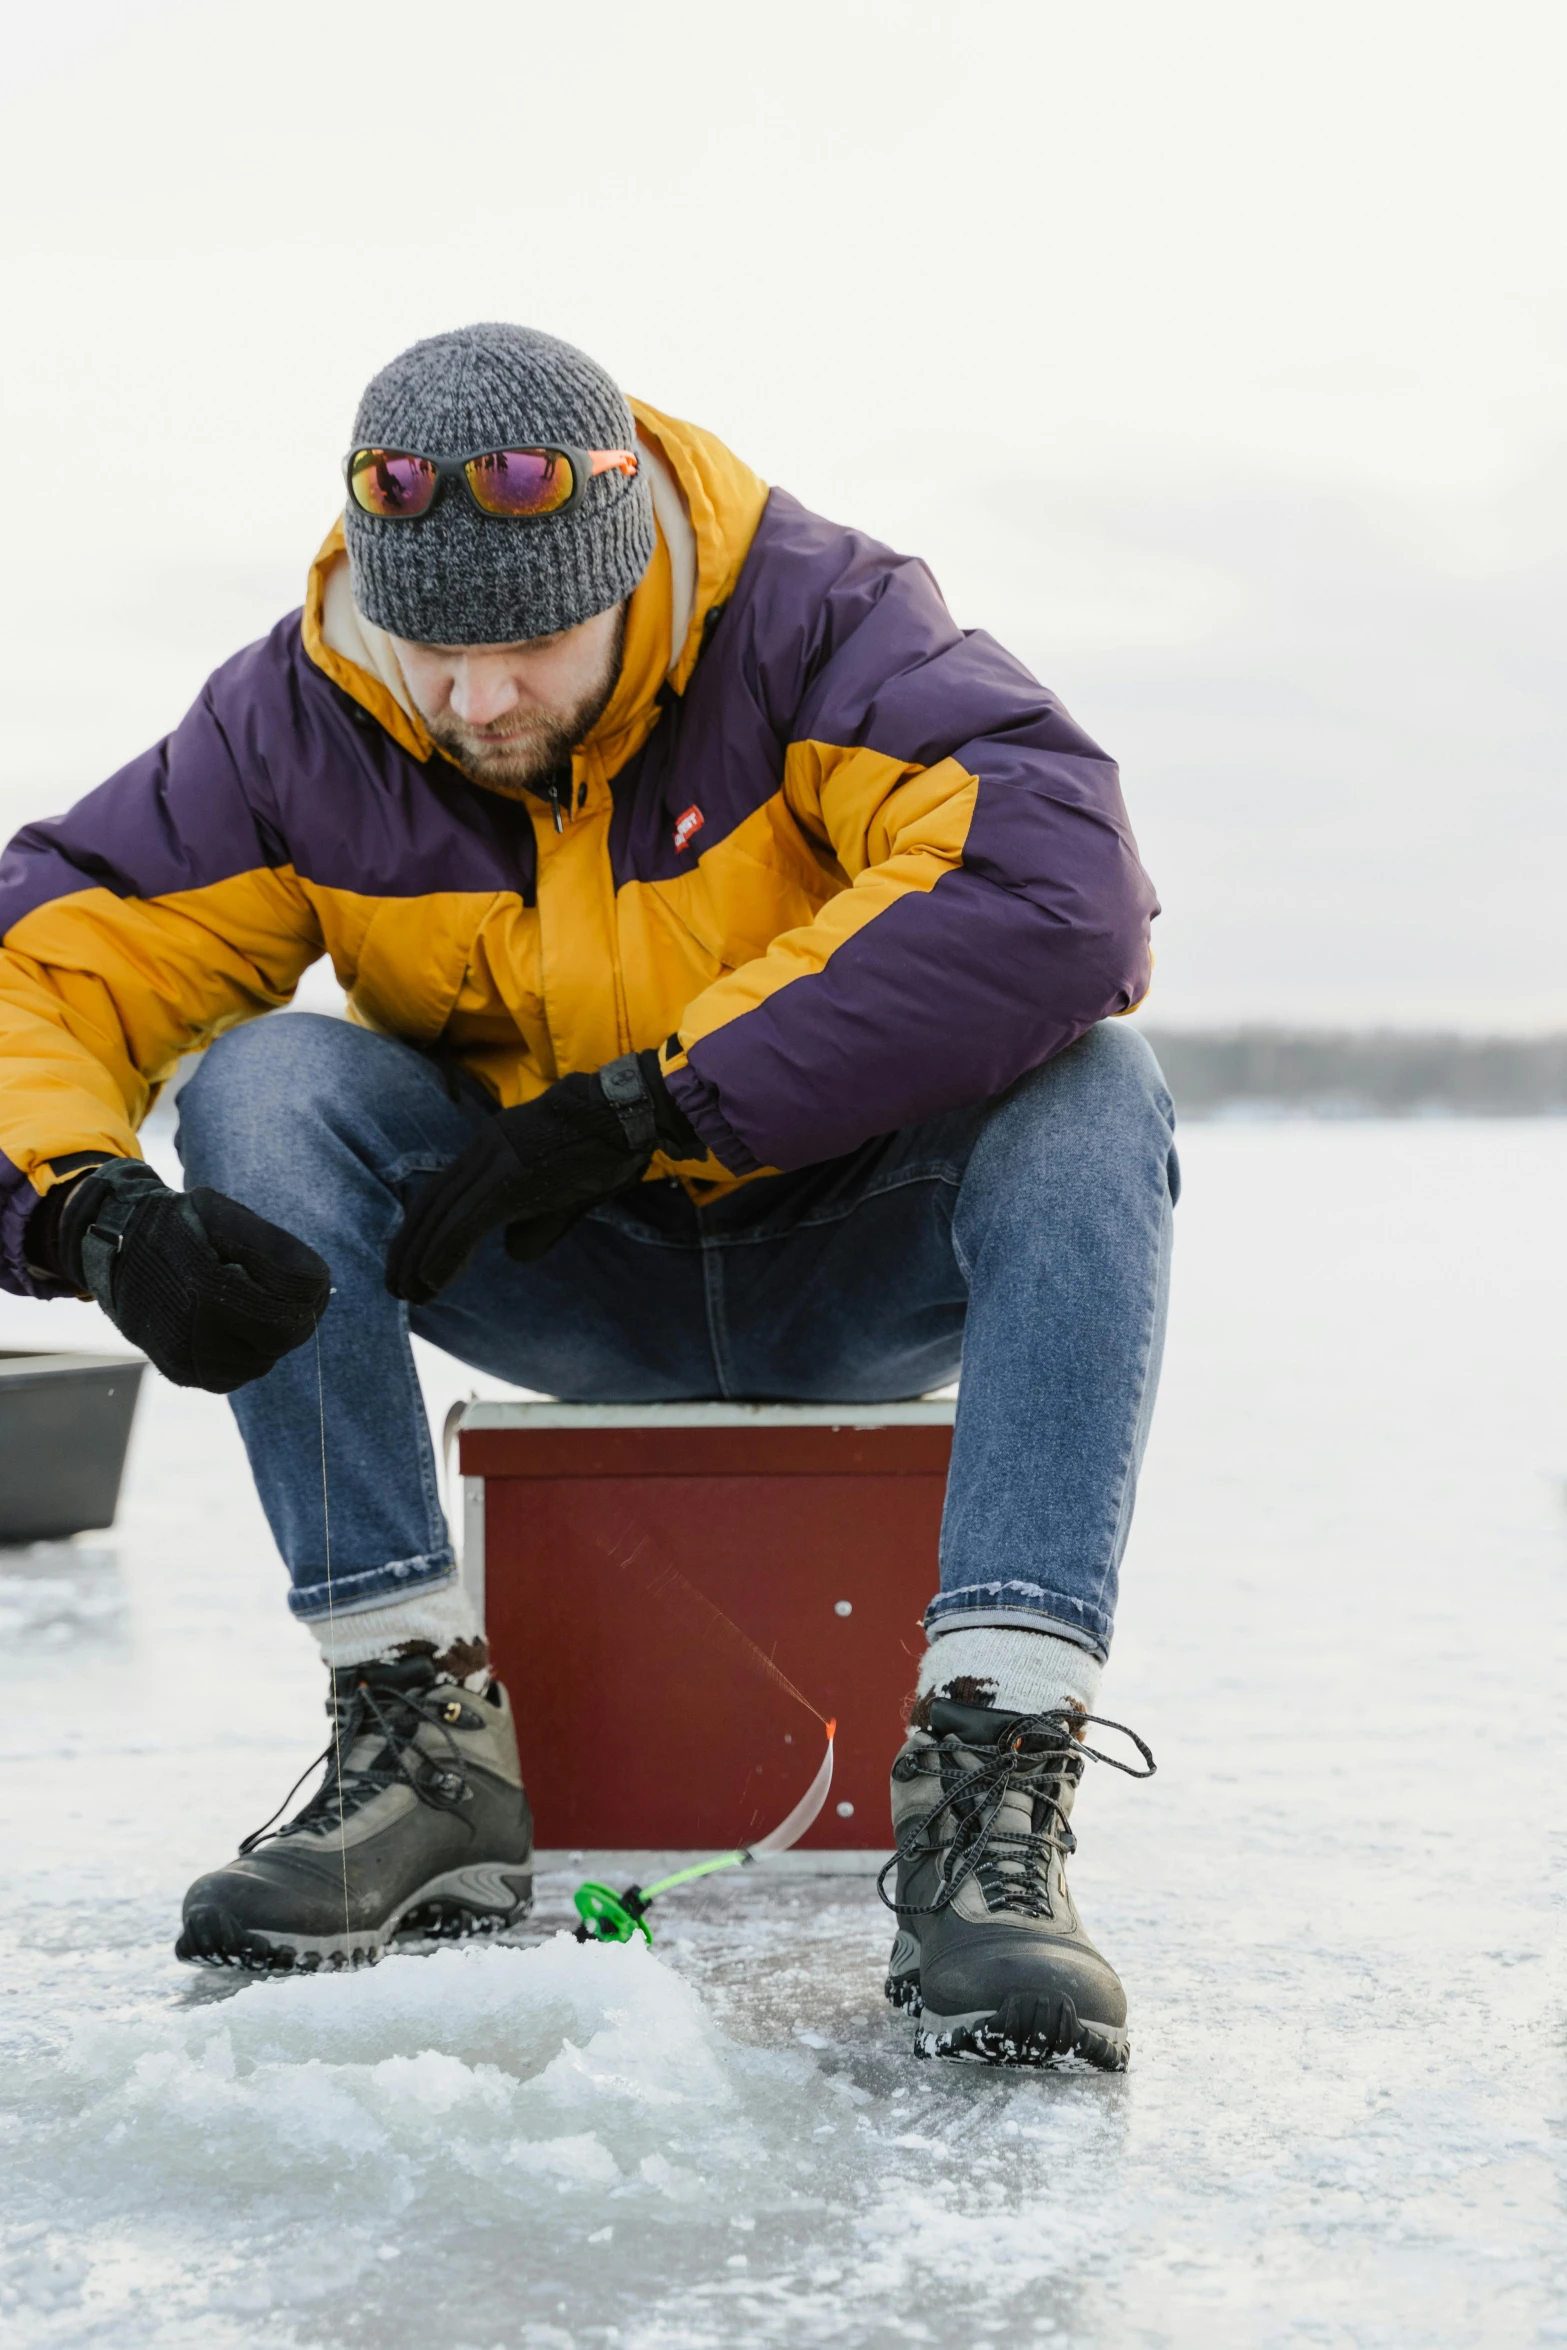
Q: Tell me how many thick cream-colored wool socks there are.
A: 2